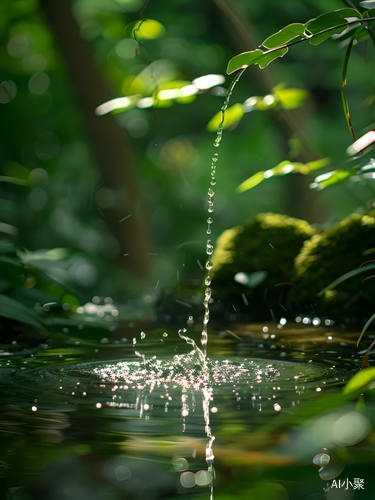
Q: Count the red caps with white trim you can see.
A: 0